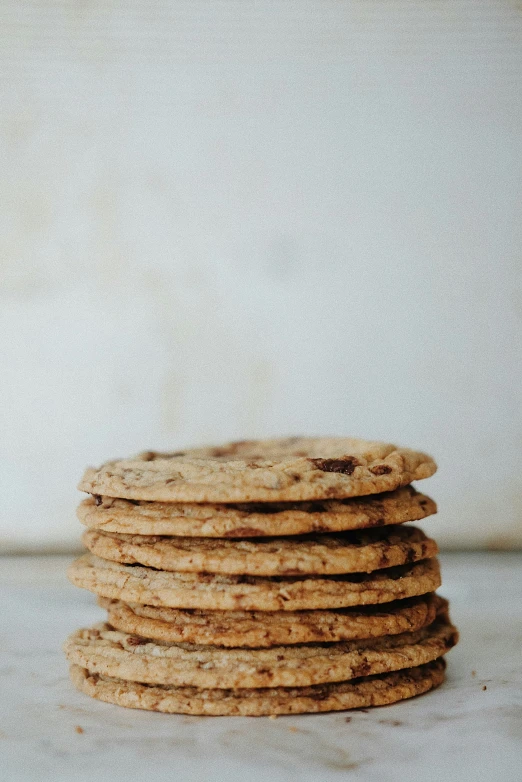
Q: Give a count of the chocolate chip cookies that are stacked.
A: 7